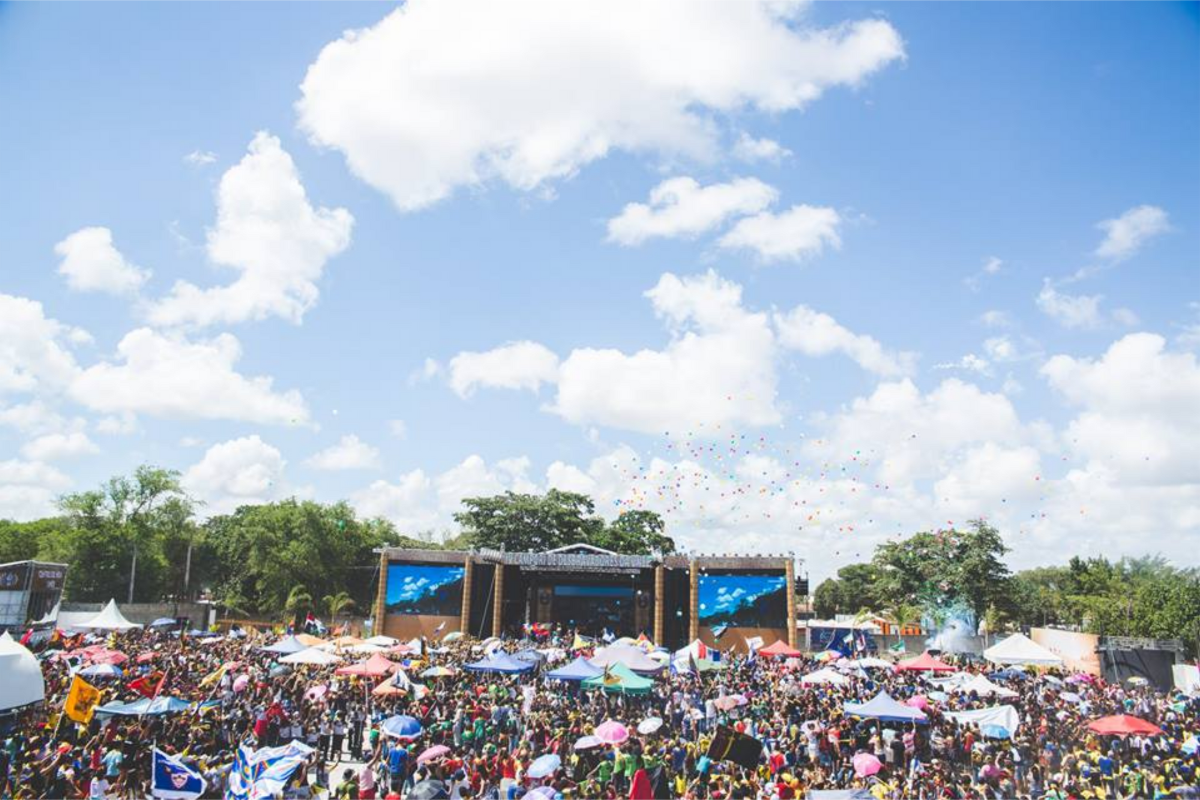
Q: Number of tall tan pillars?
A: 6